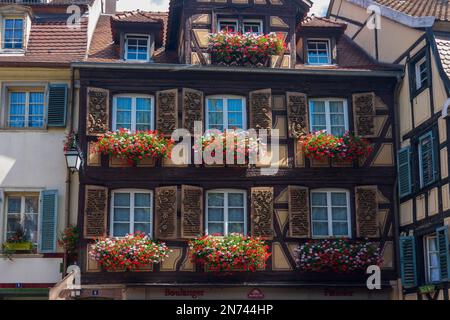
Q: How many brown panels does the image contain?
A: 12